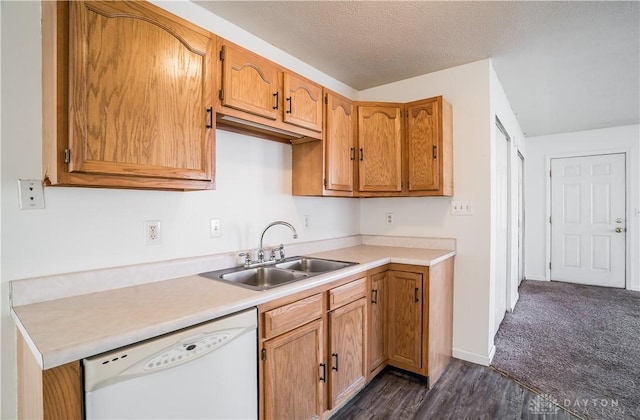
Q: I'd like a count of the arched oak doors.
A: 6